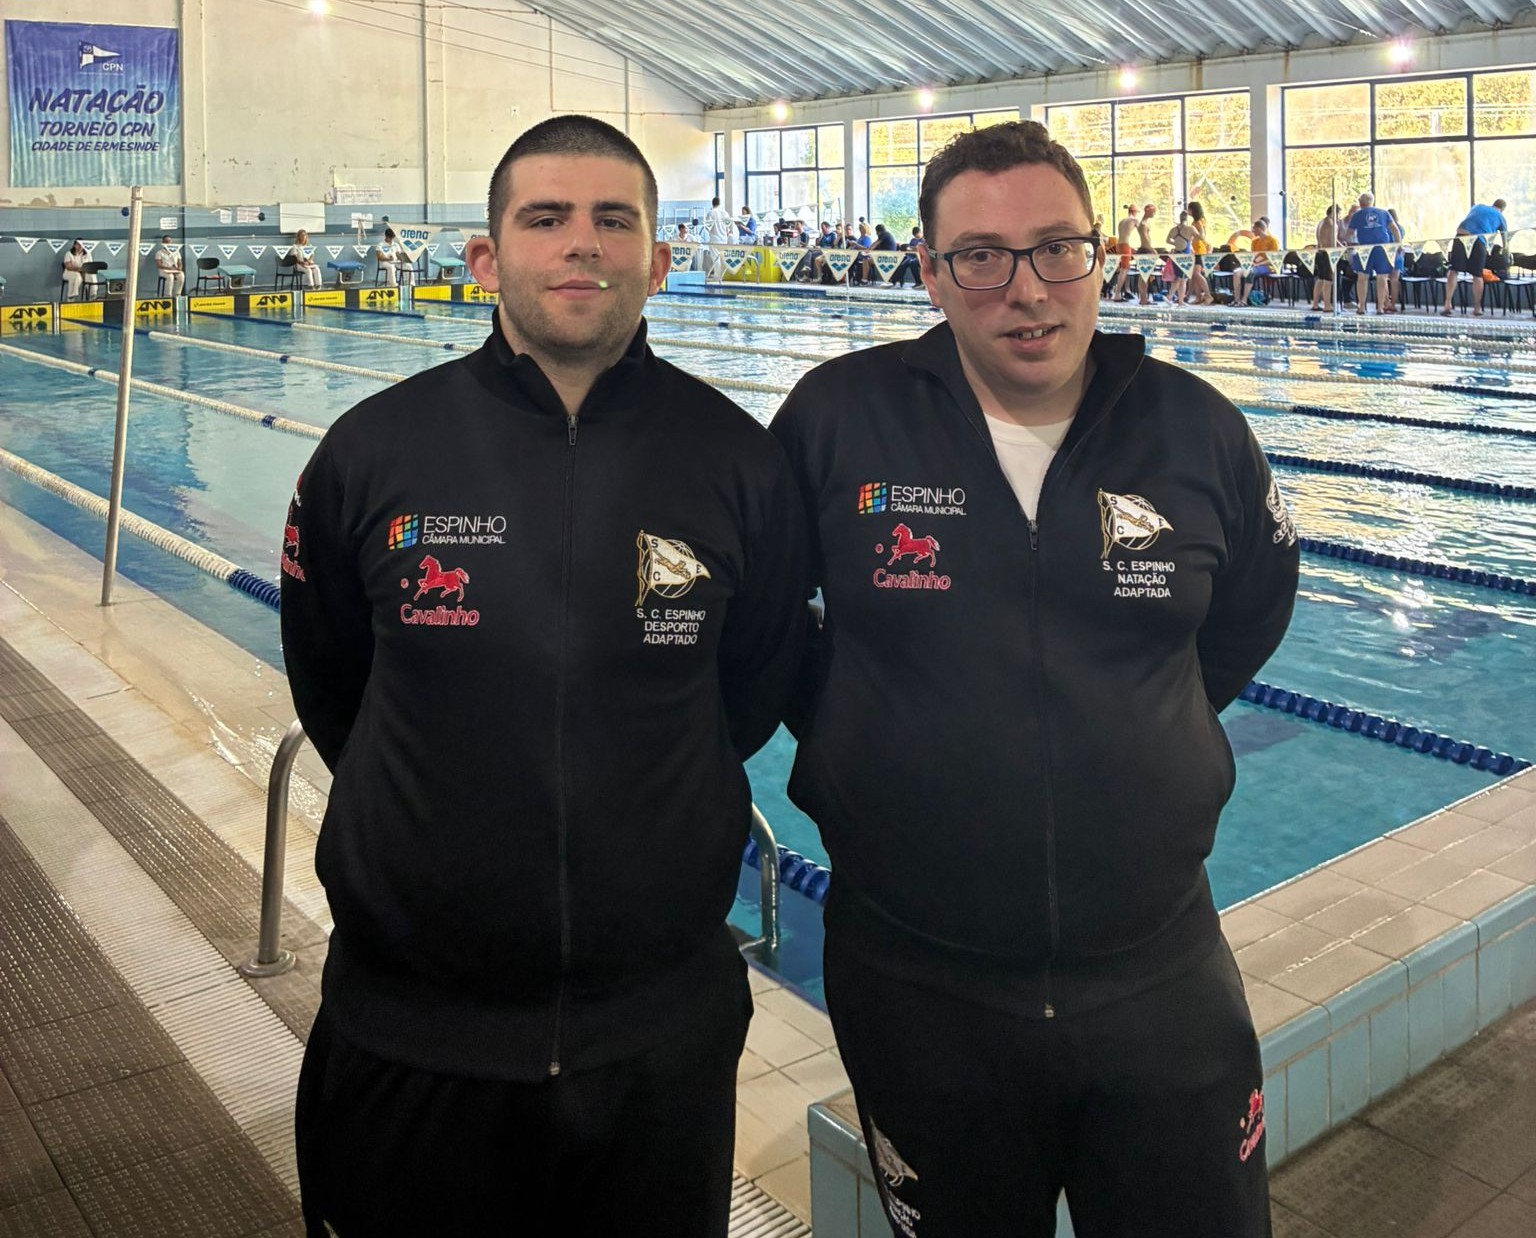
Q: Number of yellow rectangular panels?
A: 9